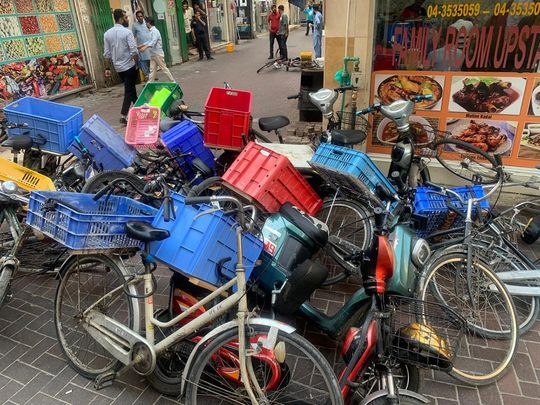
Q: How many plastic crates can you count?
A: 12